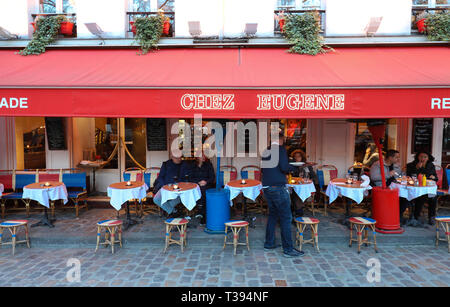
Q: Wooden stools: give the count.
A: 7